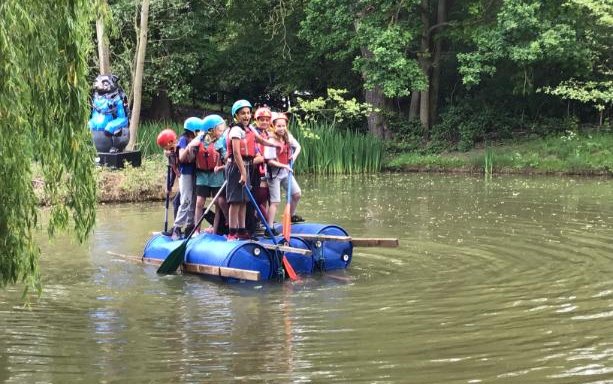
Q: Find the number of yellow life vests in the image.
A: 0